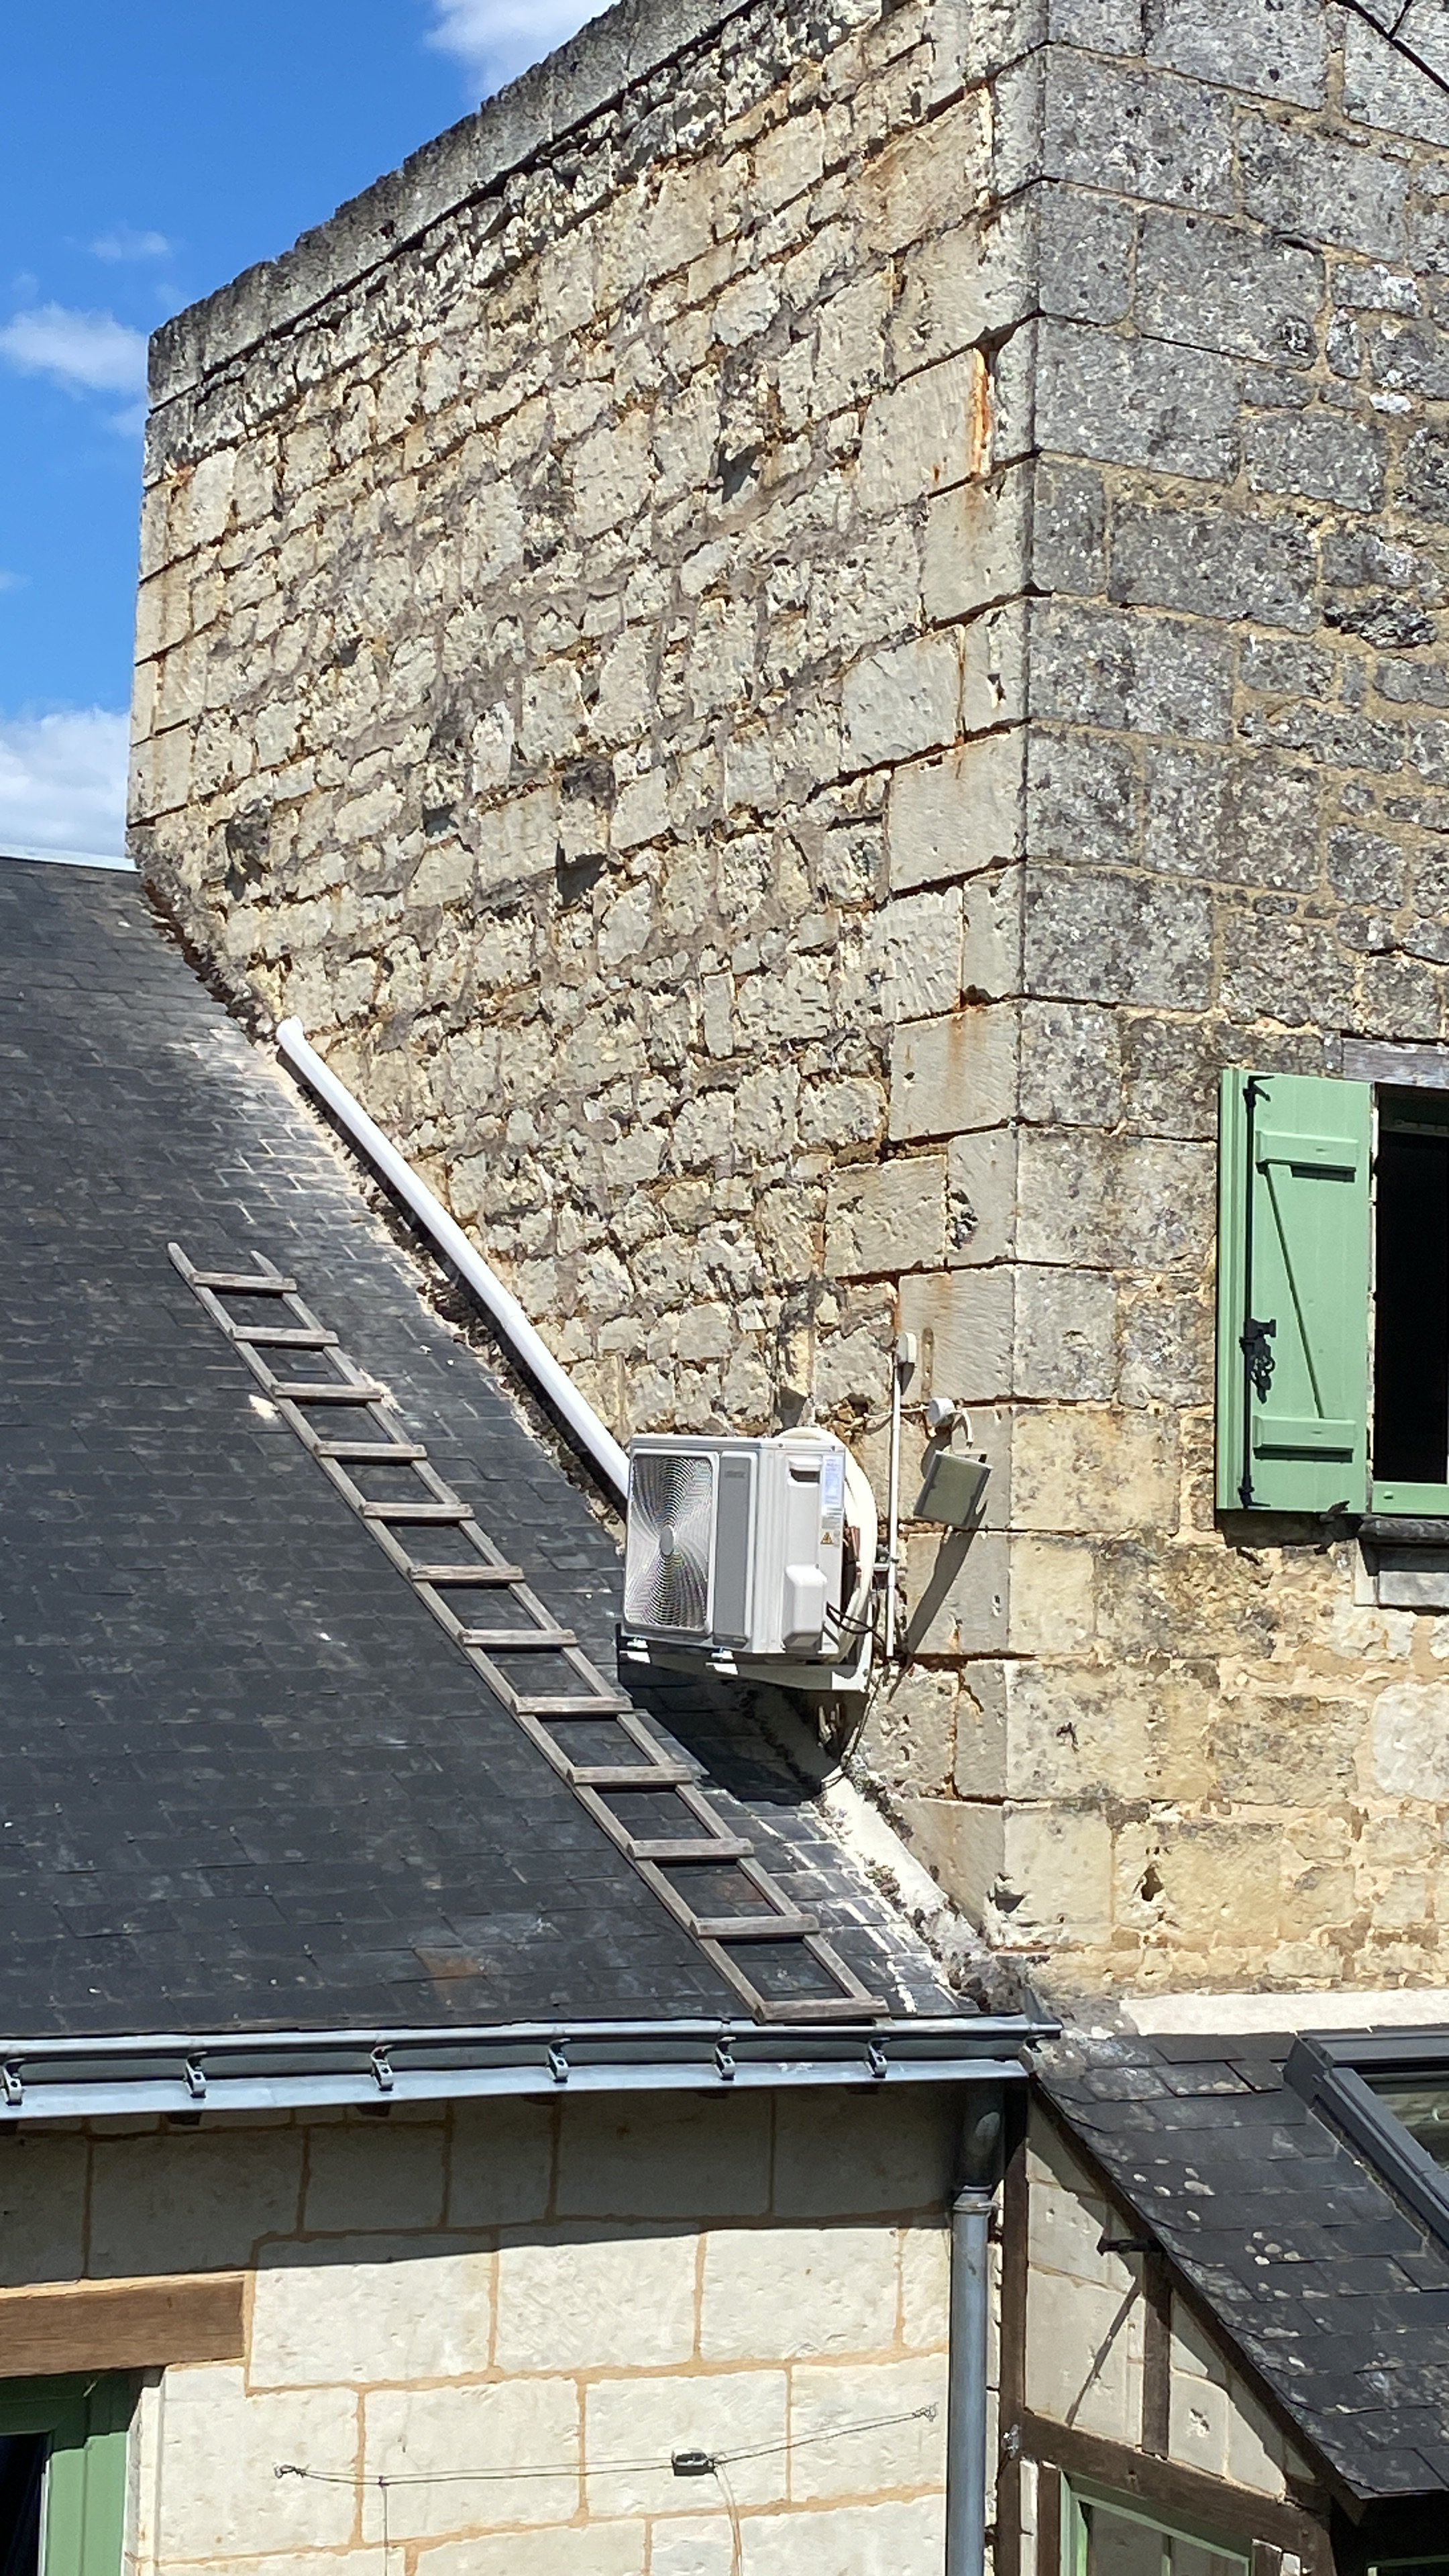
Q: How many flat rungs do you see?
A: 12